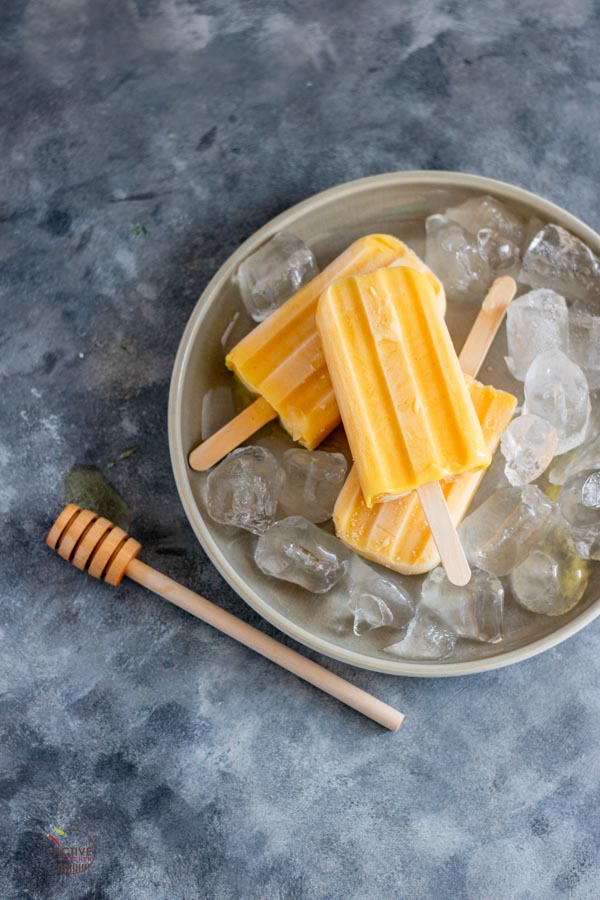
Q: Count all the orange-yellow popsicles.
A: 3